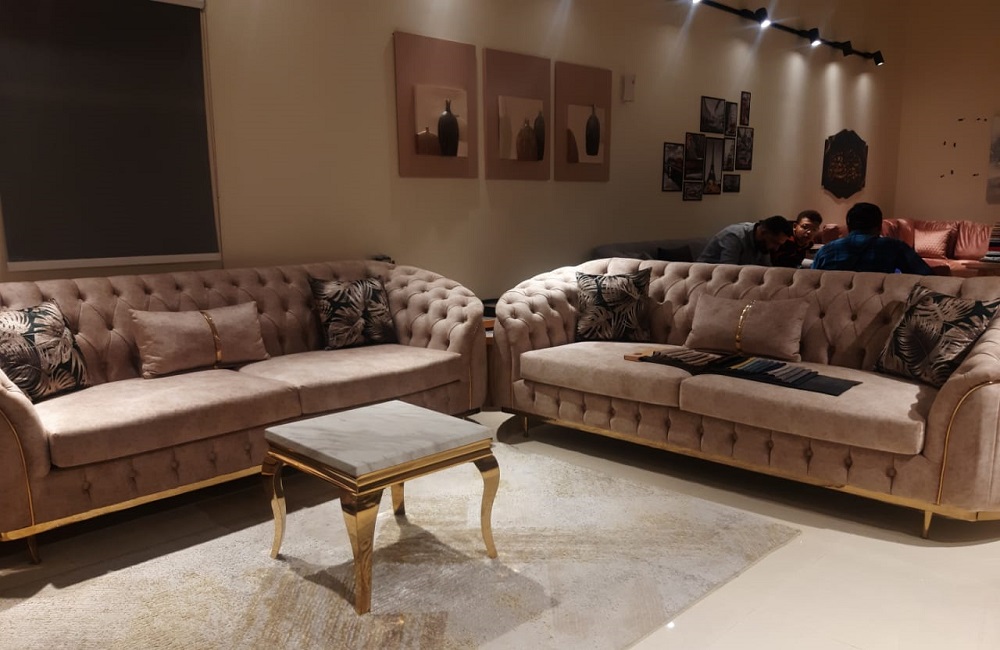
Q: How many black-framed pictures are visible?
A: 10